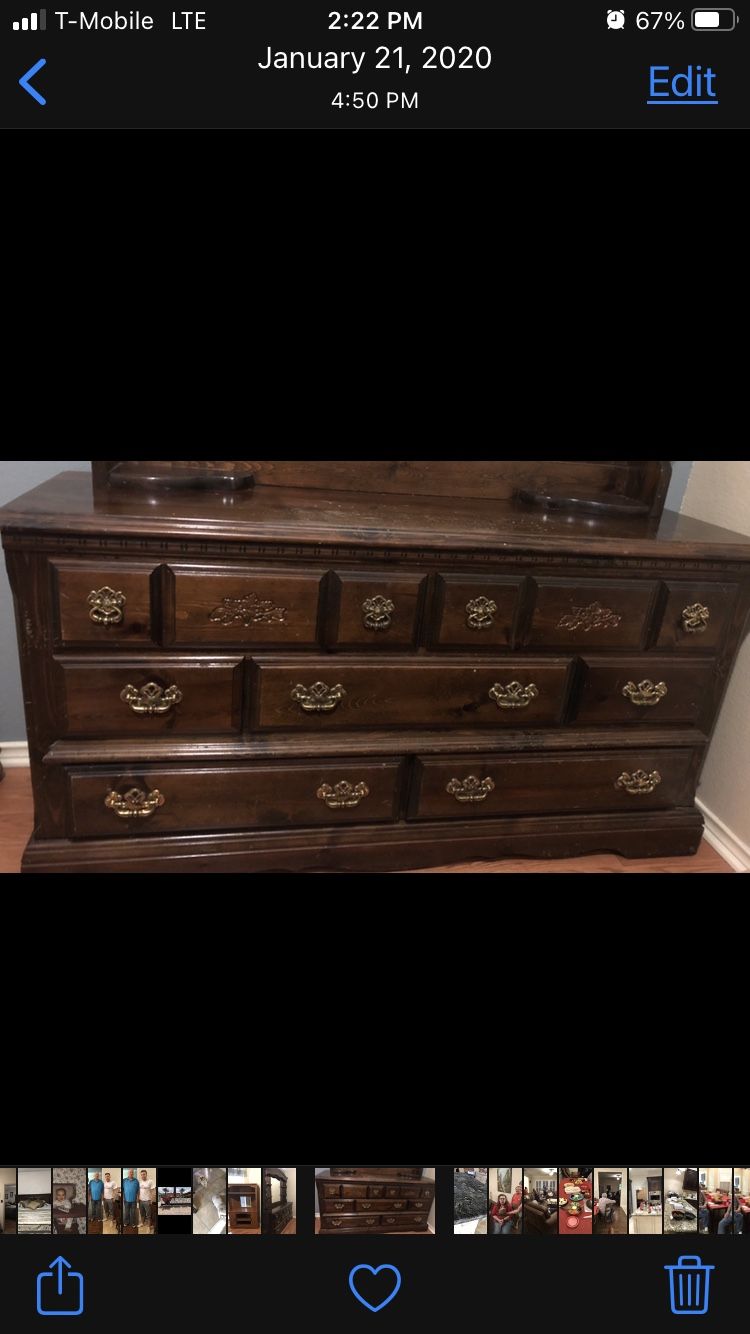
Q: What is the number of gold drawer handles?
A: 12